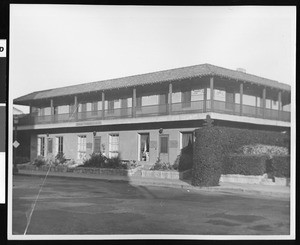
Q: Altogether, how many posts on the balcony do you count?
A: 9